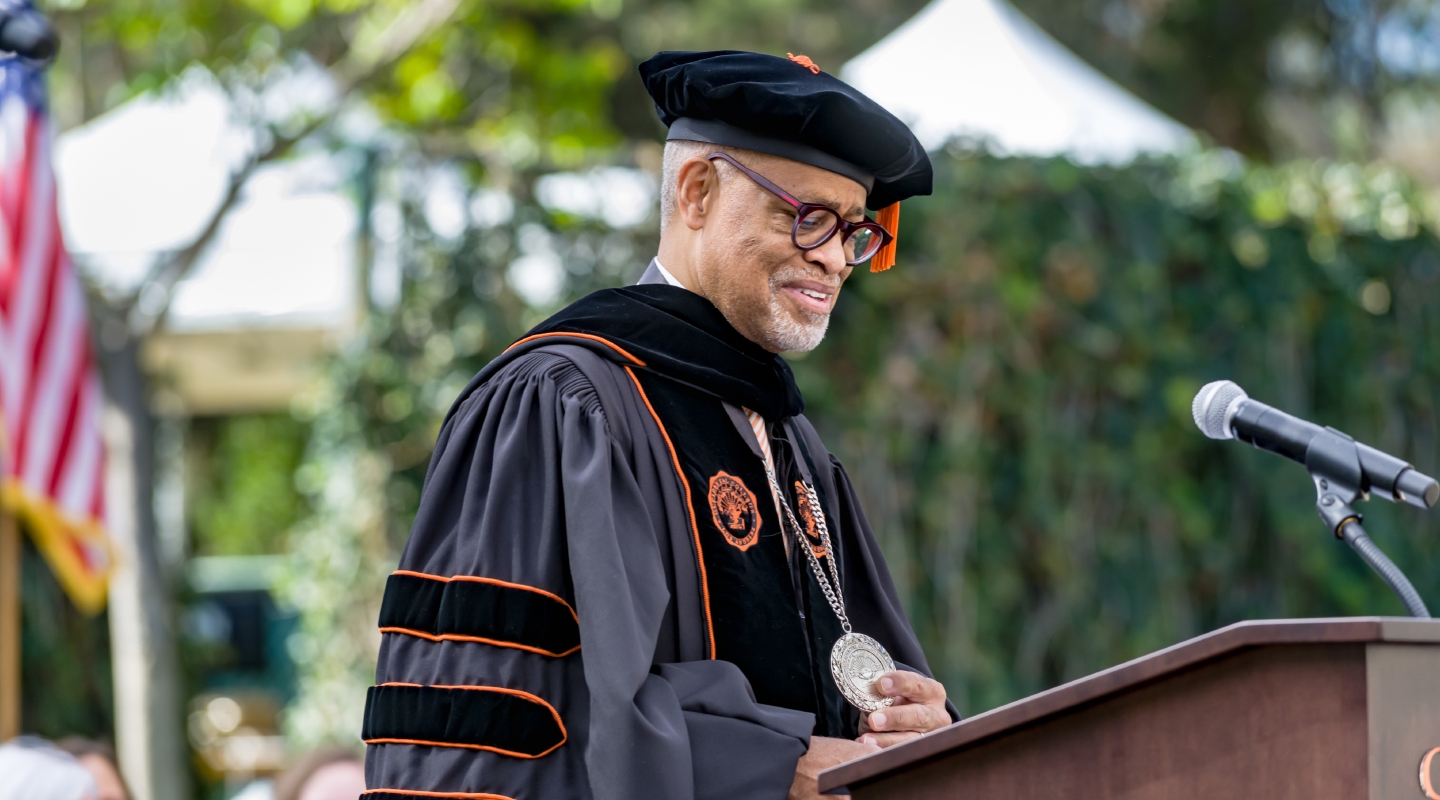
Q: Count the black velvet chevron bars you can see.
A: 3